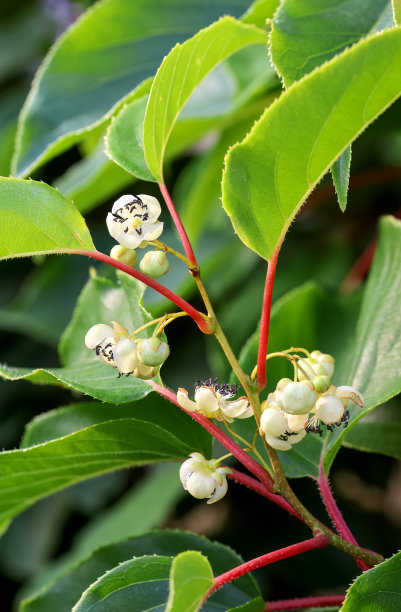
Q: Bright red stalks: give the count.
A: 8